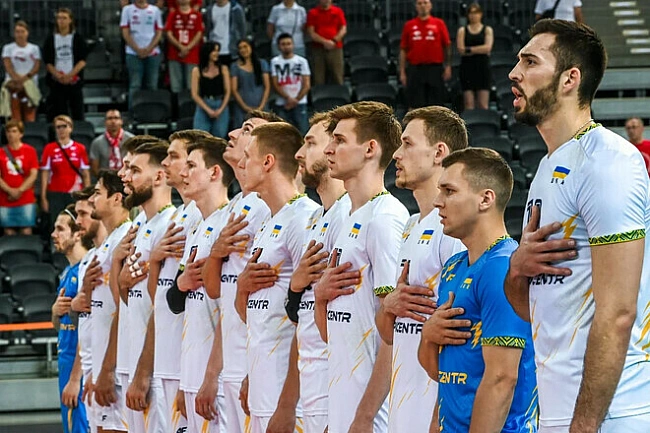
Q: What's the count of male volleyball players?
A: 14